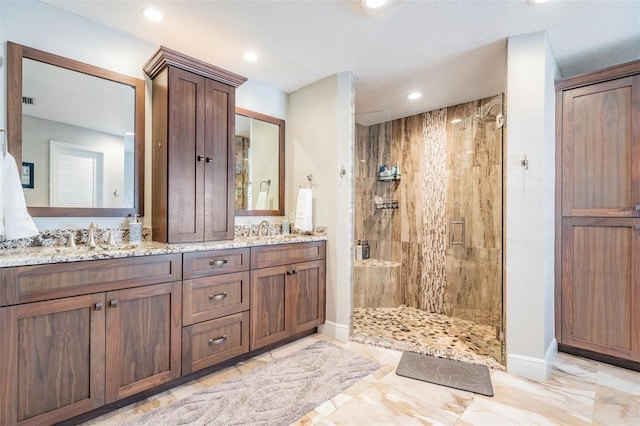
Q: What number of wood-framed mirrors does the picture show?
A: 2